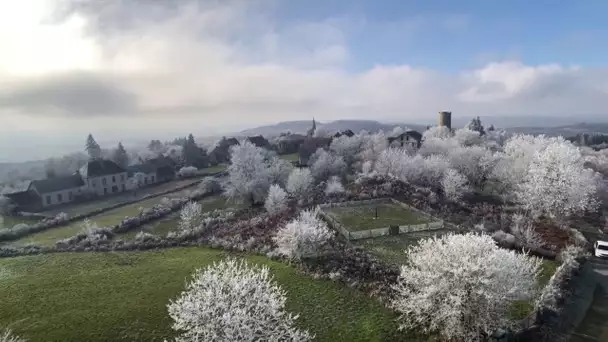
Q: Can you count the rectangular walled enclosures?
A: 1